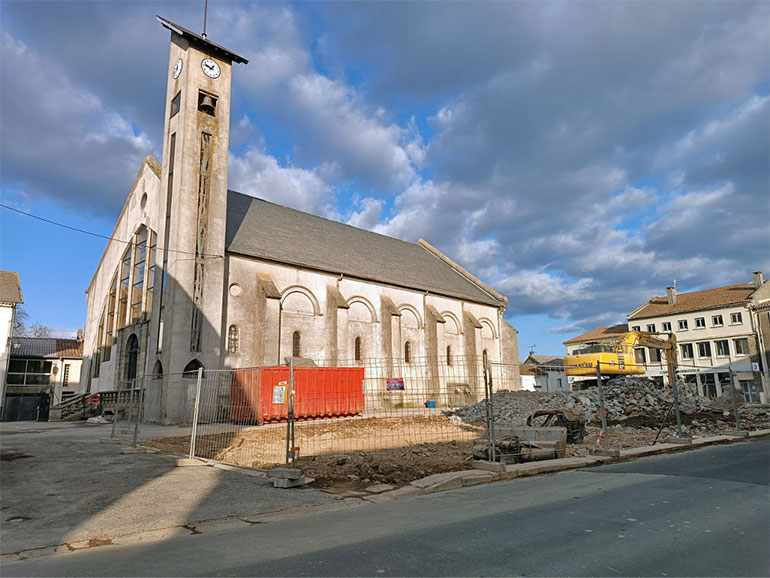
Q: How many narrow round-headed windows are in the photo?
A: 6